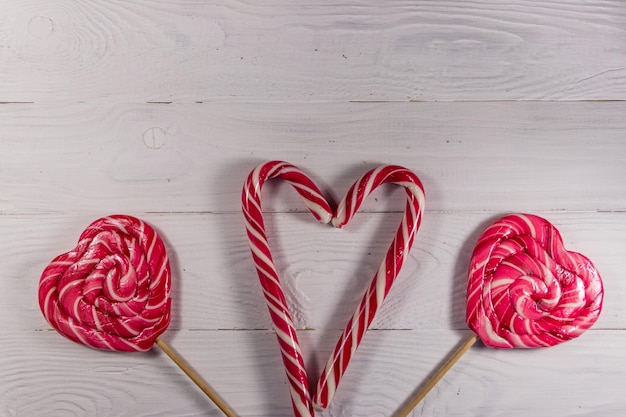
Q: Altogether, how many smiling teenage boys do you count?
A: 0